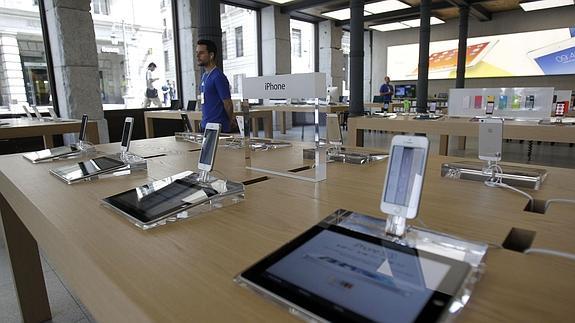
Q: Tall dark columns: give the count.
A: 4